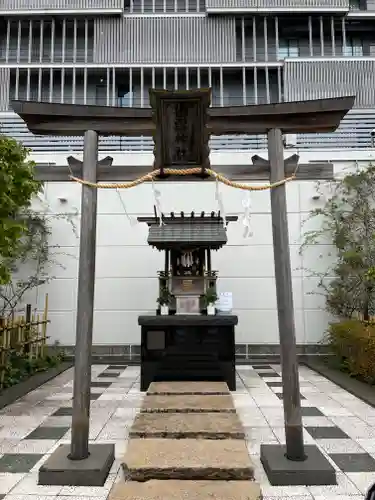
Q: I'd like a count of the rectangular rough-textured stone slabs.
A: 5